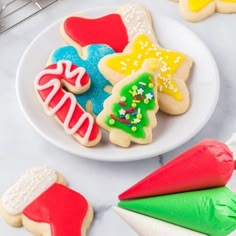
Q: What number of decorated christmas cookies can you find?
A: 7